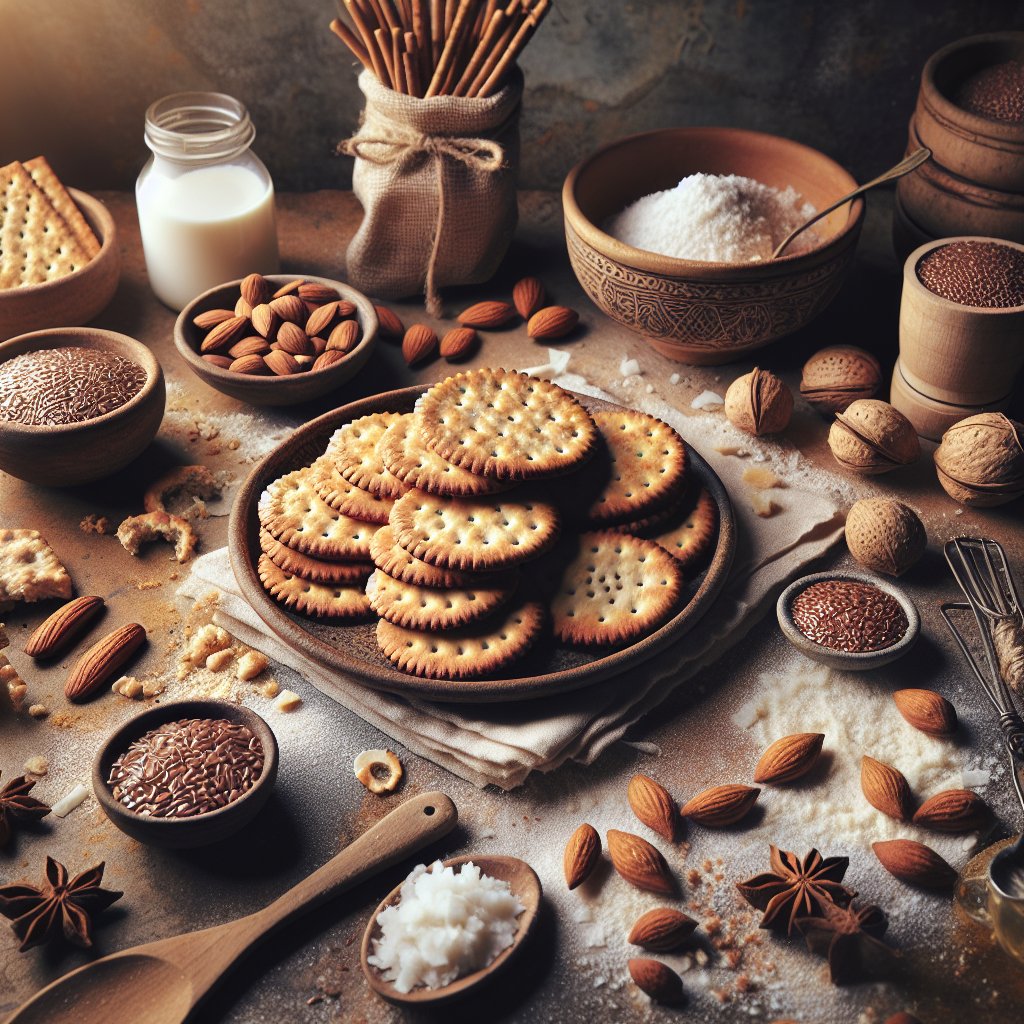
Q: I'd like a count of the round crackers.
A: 15